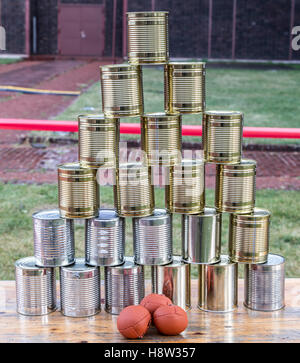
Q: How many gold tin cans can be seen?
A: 11